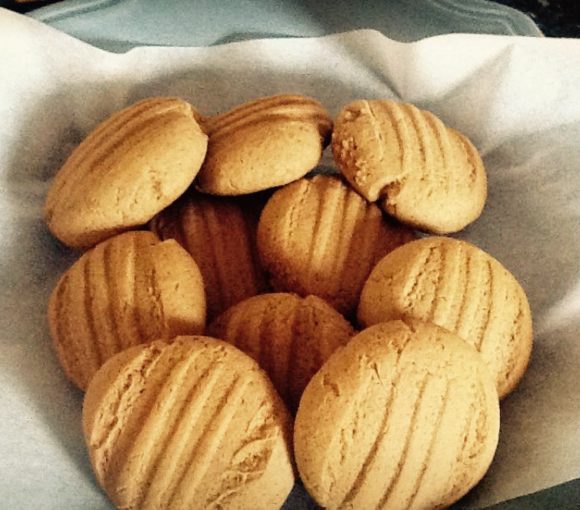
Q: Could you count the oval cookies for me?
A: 10